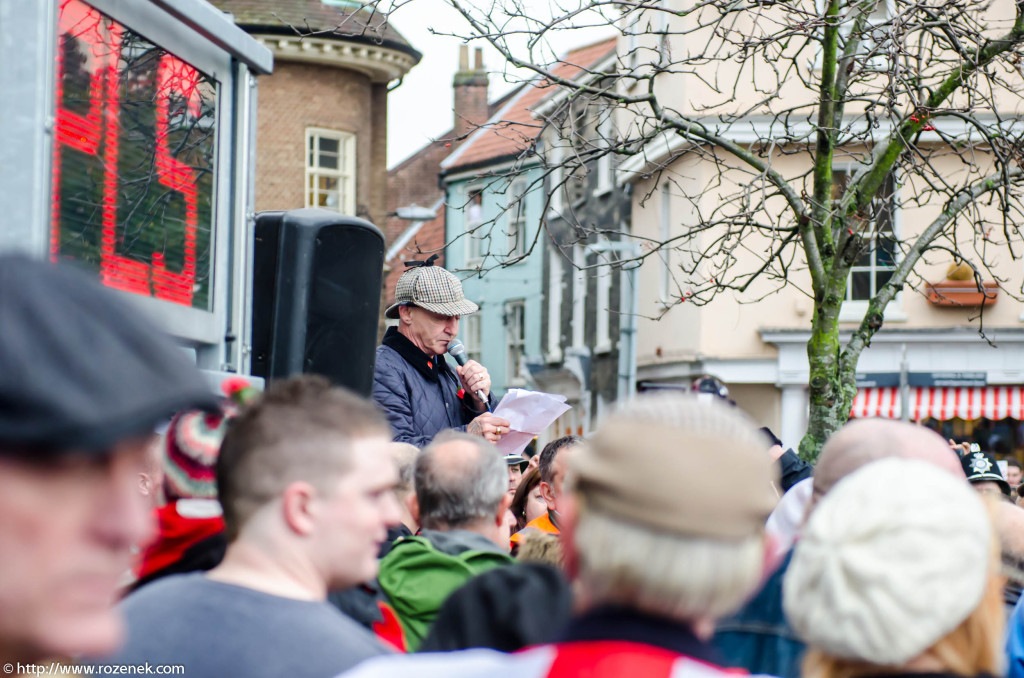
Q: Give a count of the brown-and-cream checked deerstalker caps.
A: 1